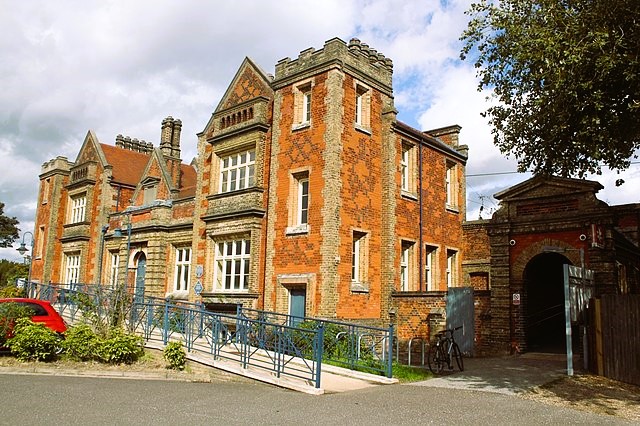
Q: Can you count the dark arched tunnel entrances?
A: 1